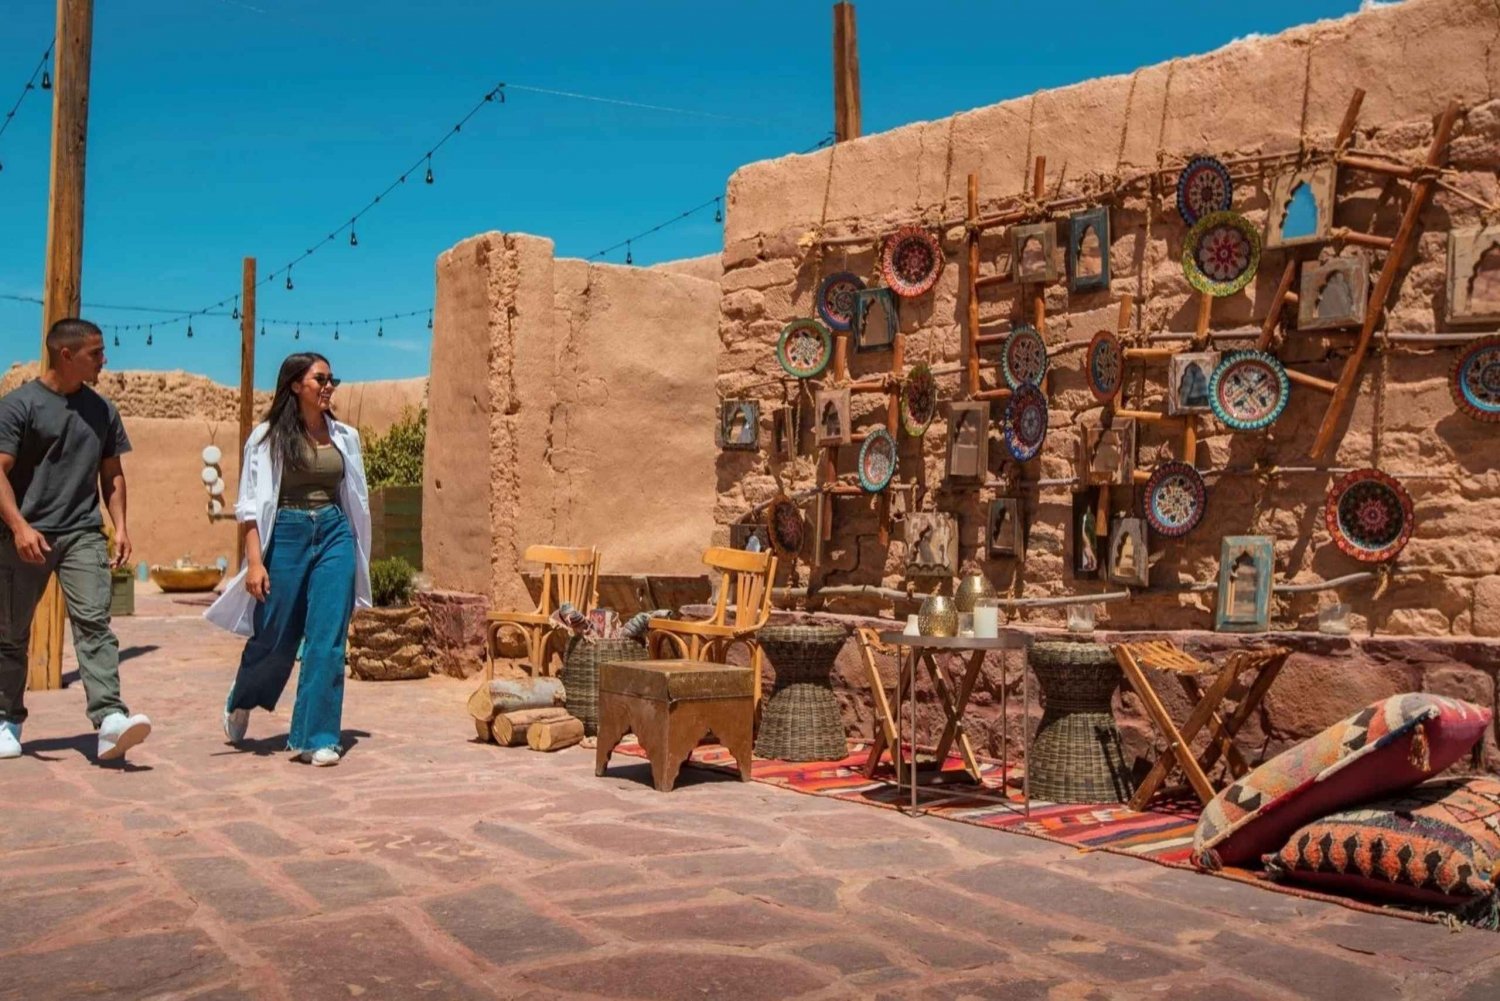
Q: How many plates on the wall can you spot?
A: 15